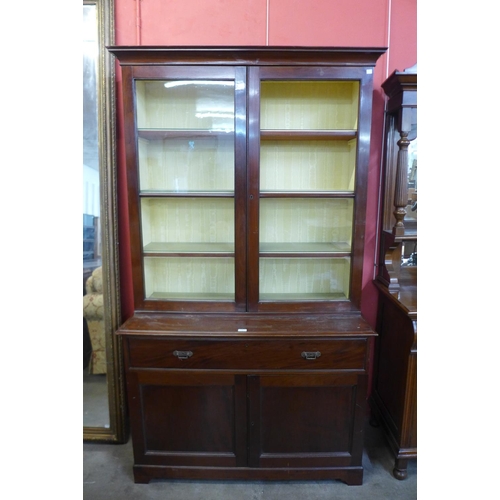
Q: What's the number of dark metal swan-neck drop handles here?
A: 2